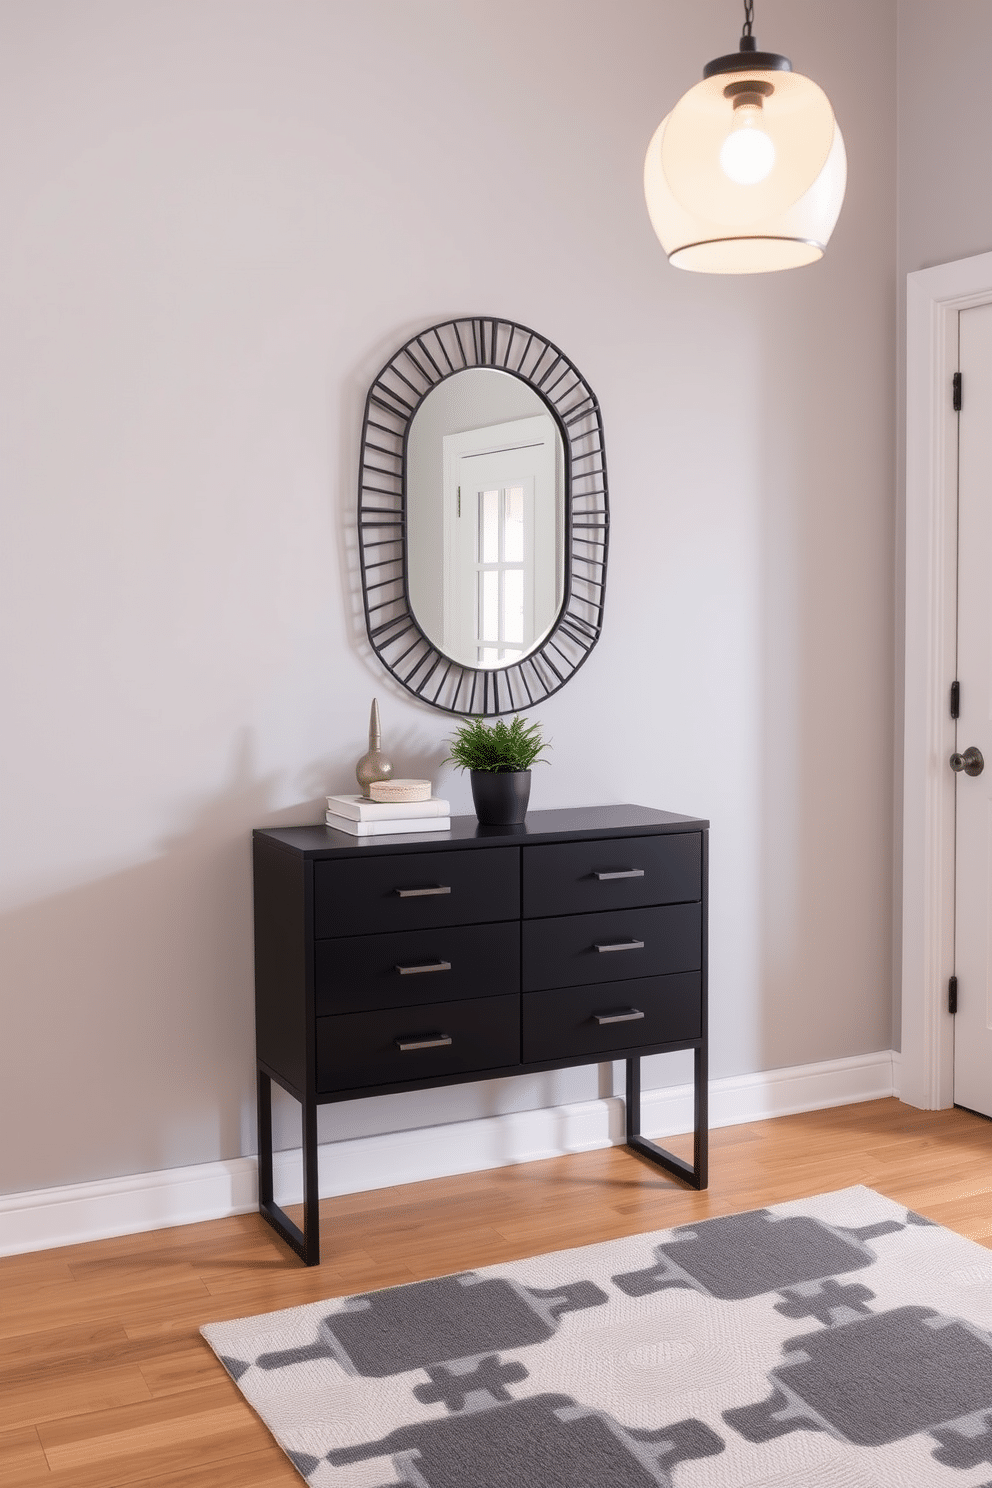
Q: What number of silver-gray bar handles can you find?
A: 6